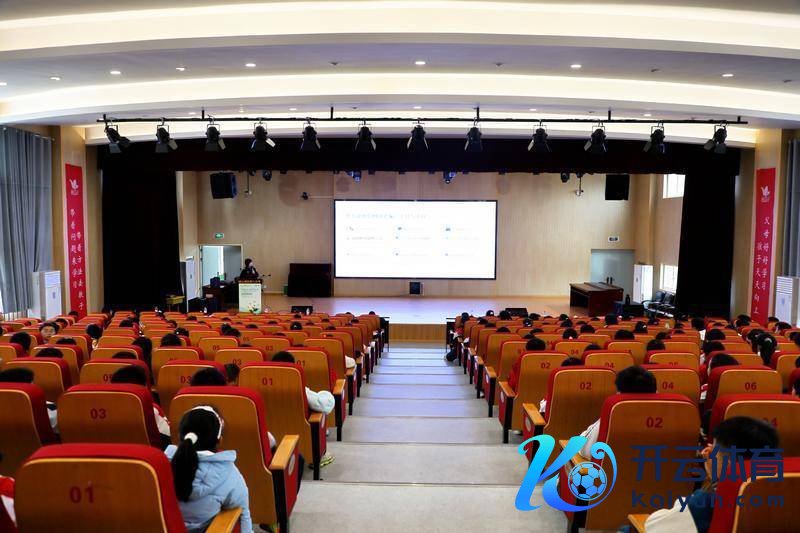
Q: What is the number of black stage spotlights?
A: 12